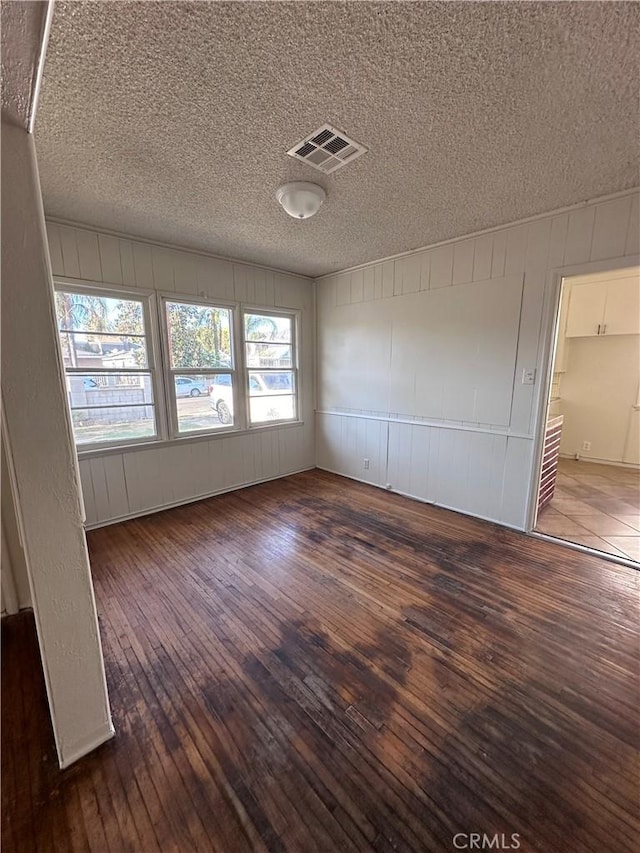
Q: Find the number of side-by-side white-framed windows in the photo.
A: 3